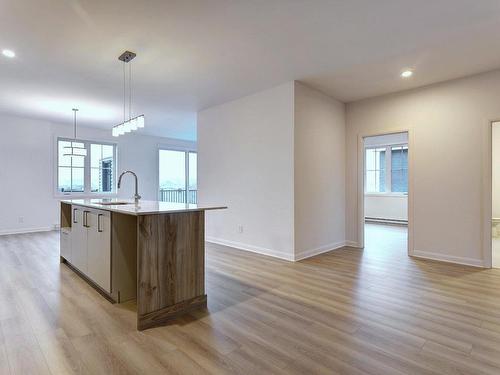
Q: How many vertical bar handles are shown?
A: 4